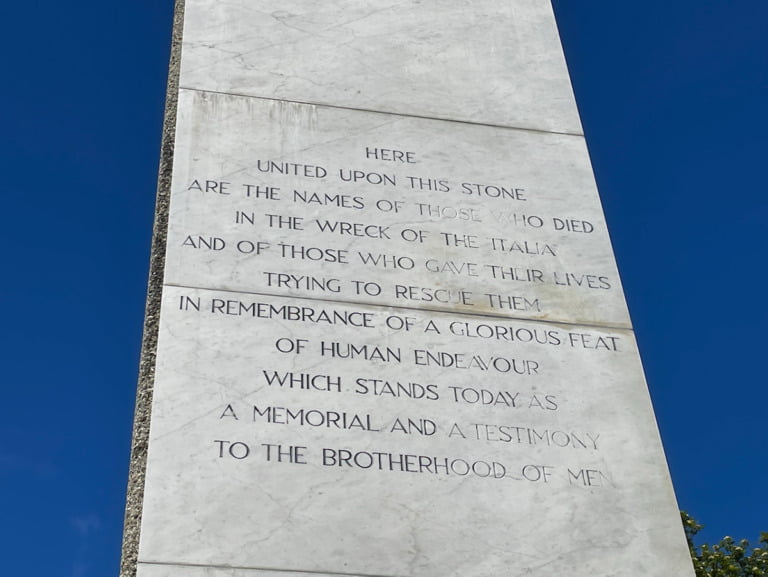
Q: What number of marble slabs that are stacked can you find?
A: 4